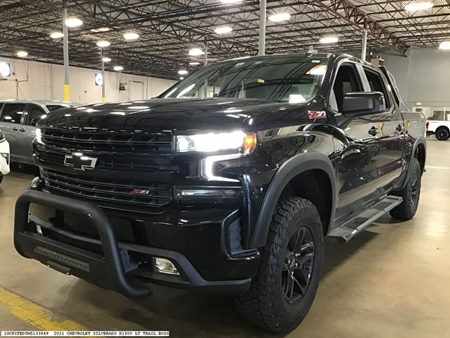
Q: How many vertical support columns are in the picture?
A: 5